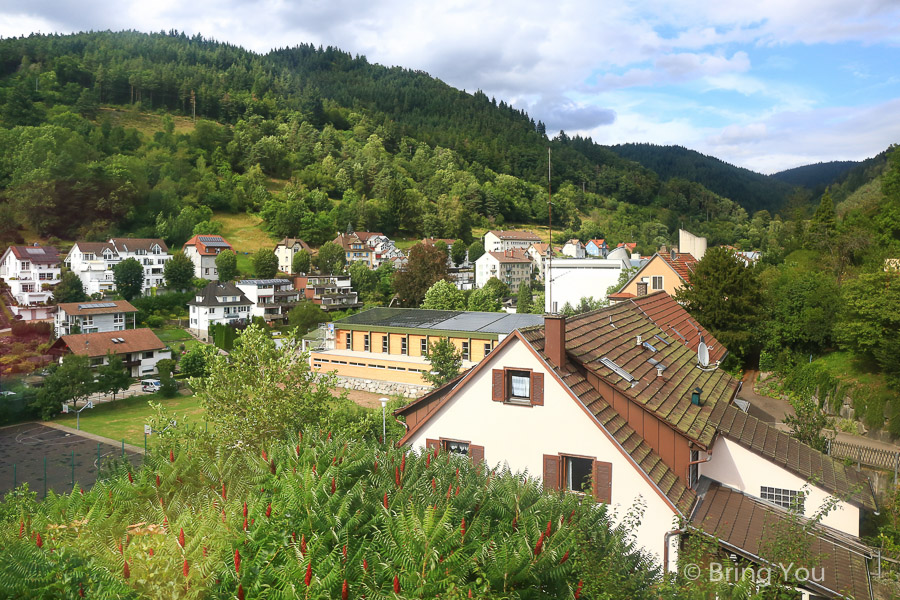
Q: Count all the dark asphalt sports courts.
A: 1